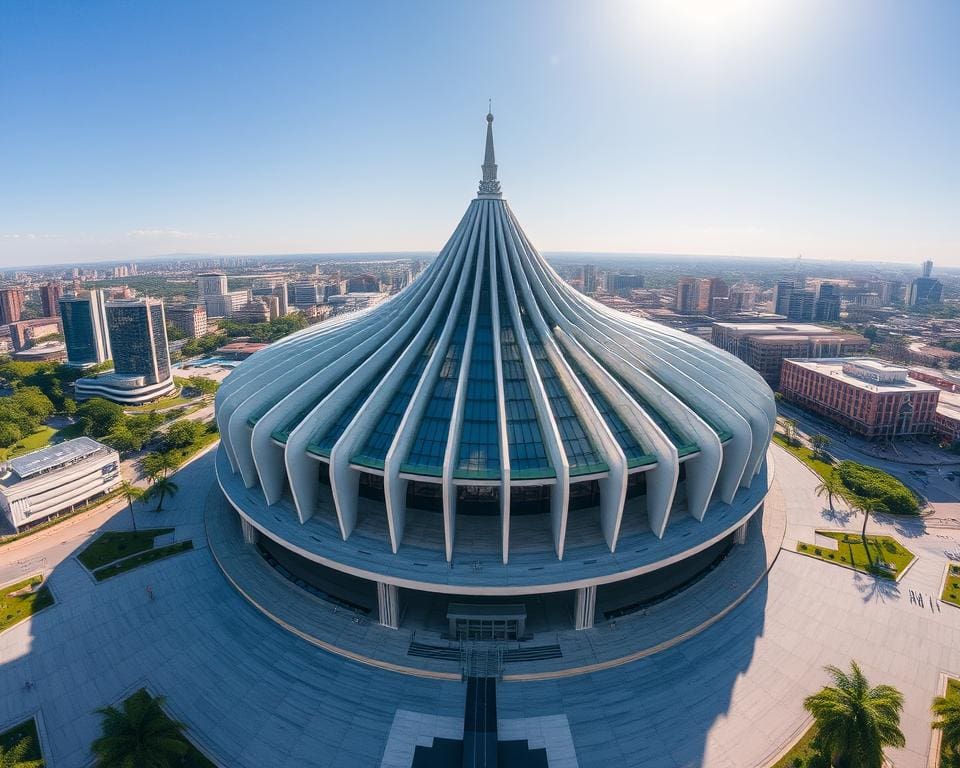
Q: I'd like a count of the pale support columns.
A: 4